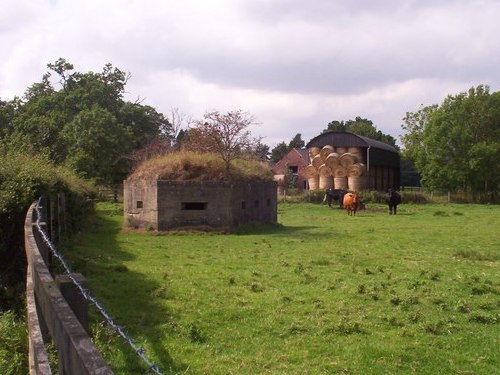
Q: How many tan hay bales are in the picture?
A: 15